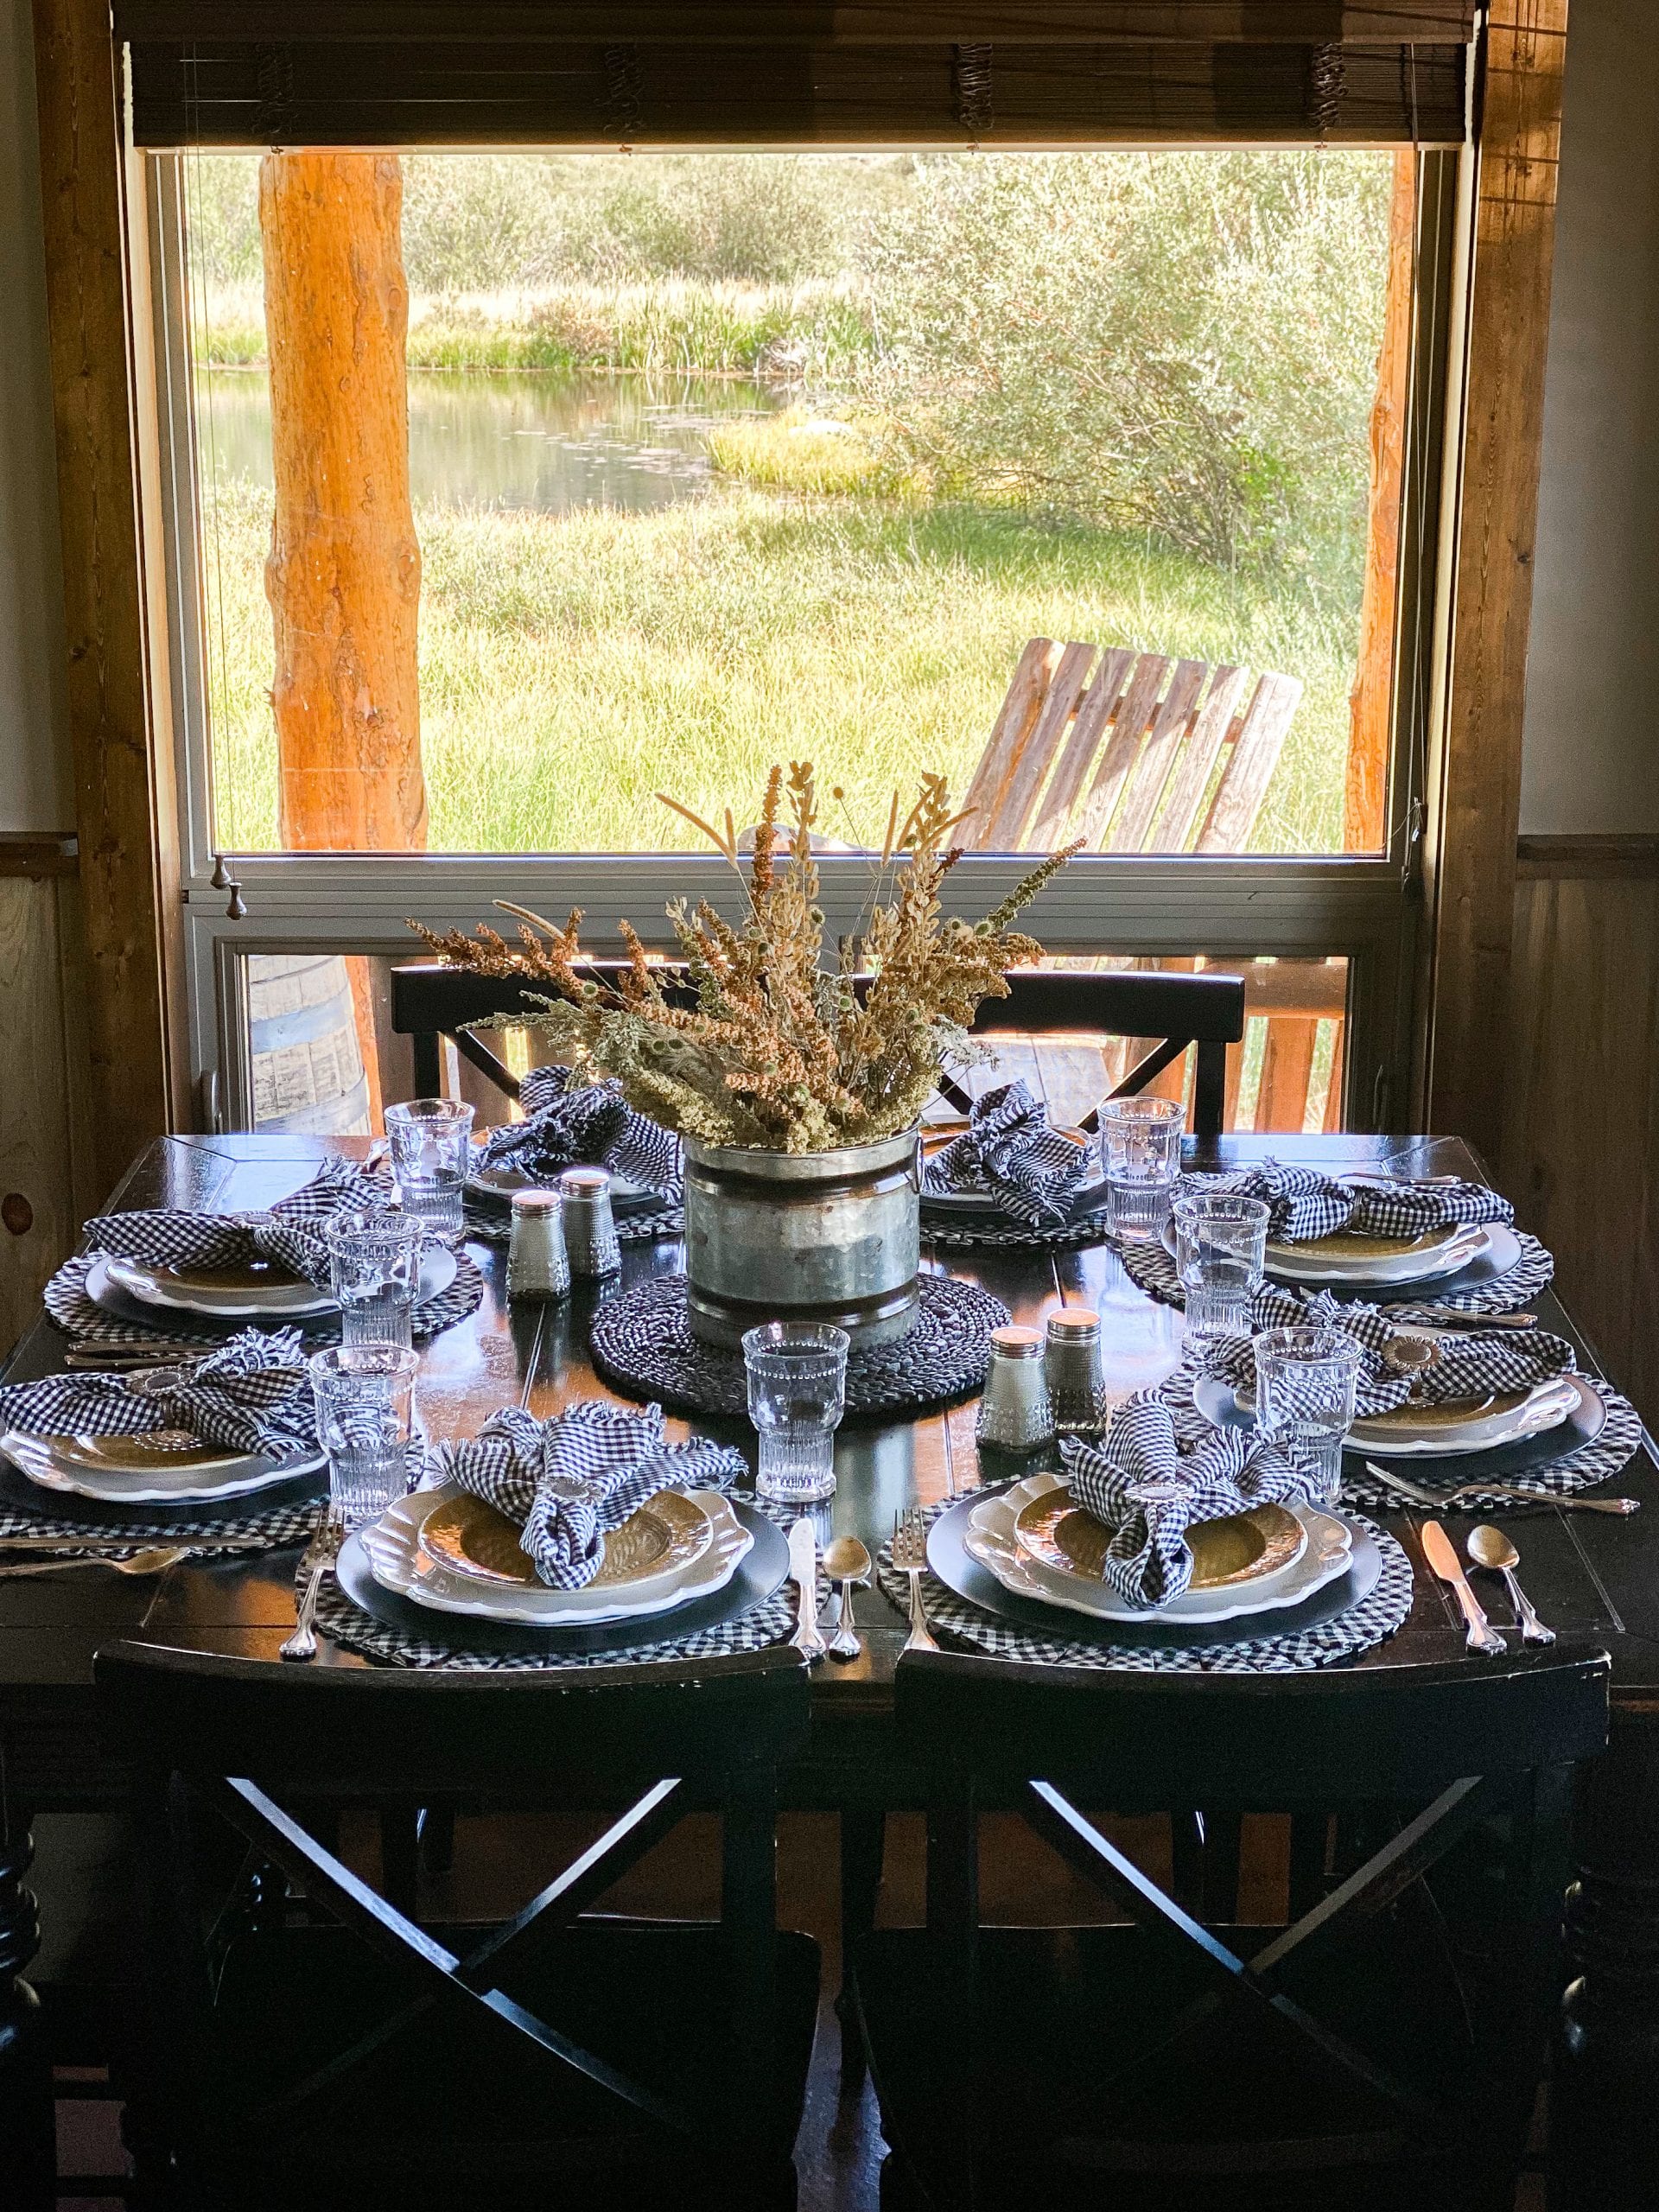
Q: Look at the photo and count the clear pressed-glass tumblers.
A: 7